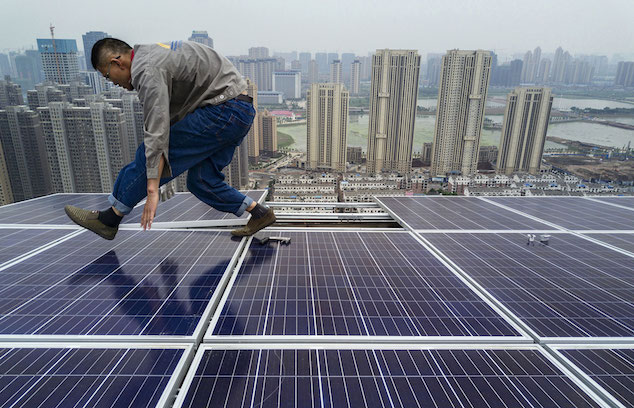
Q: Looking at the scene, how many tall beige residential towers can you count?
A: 4